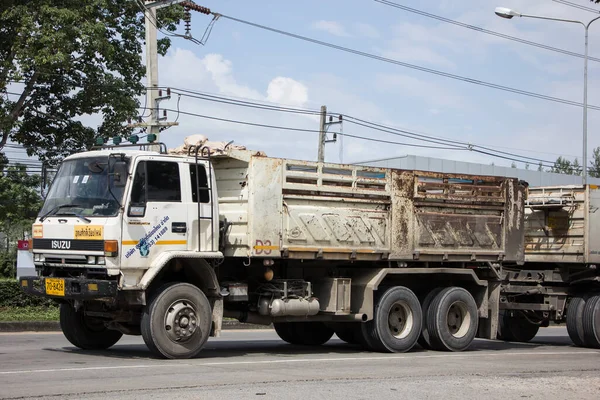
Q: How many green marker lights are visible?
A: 4